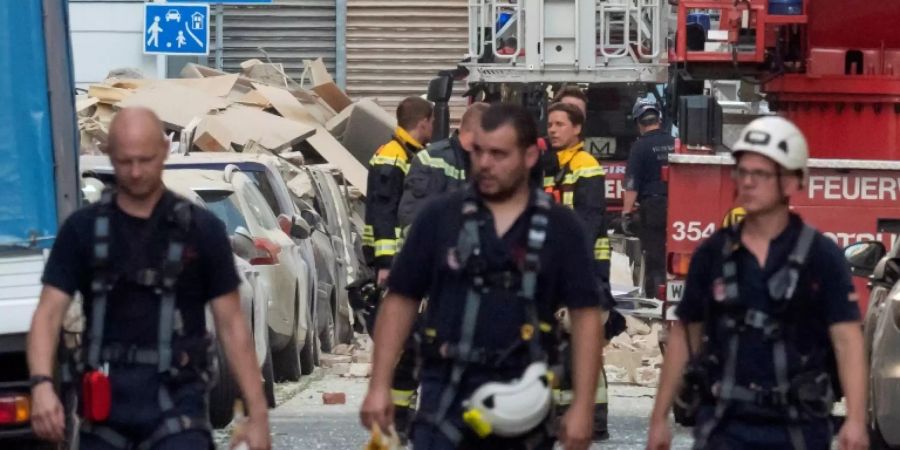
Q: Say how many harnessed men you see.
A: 3